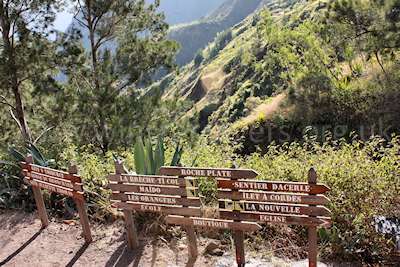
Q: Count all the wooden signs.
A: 13